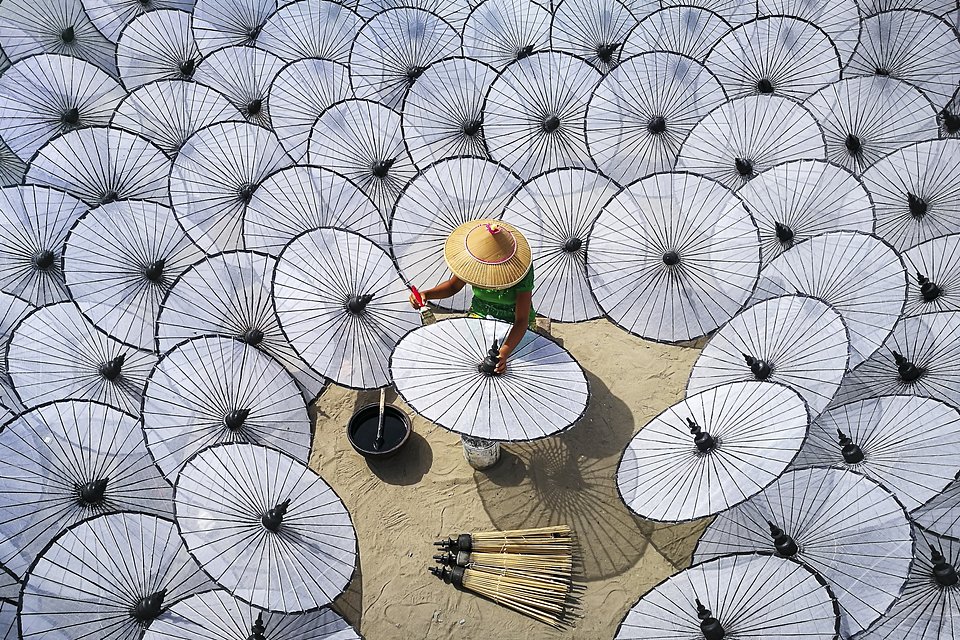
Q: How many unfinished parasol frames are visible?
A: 3